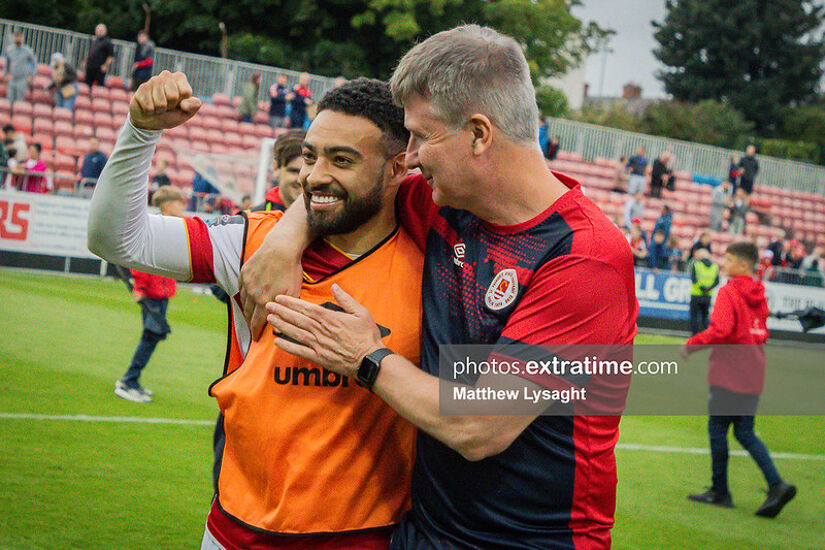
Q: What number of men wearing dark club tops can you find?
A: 1